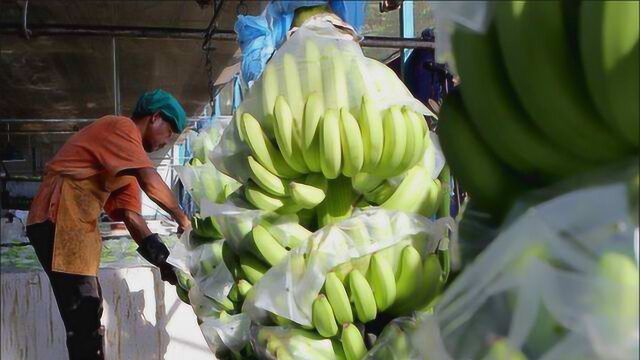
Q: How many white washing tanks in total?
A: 1